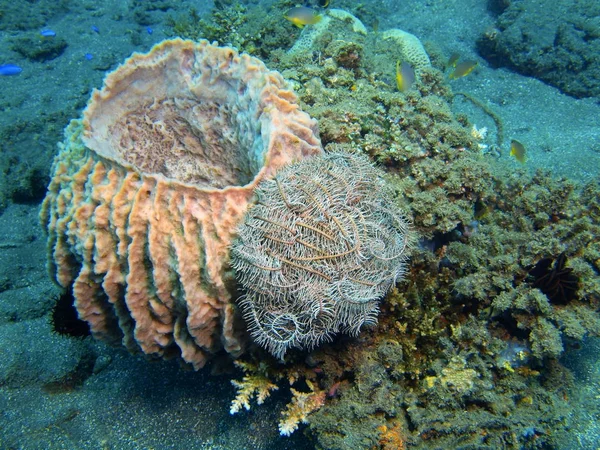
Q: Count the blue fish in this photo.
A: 5